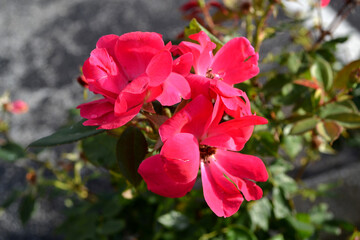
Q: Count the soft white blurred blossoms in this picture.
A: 0